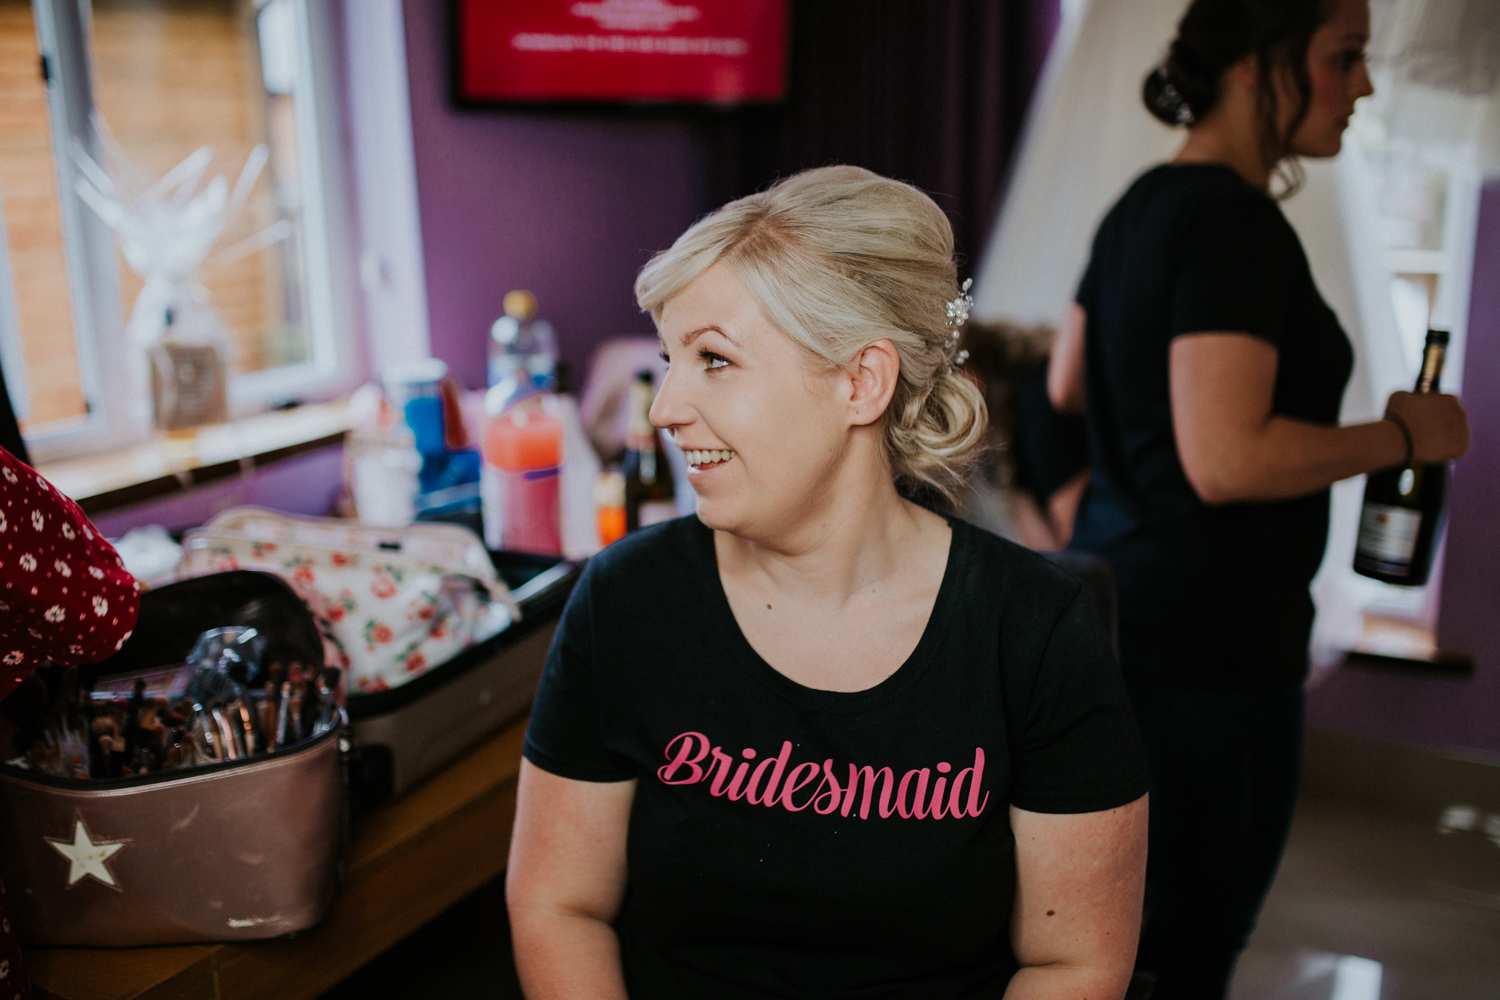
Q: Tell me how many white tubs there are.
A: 1